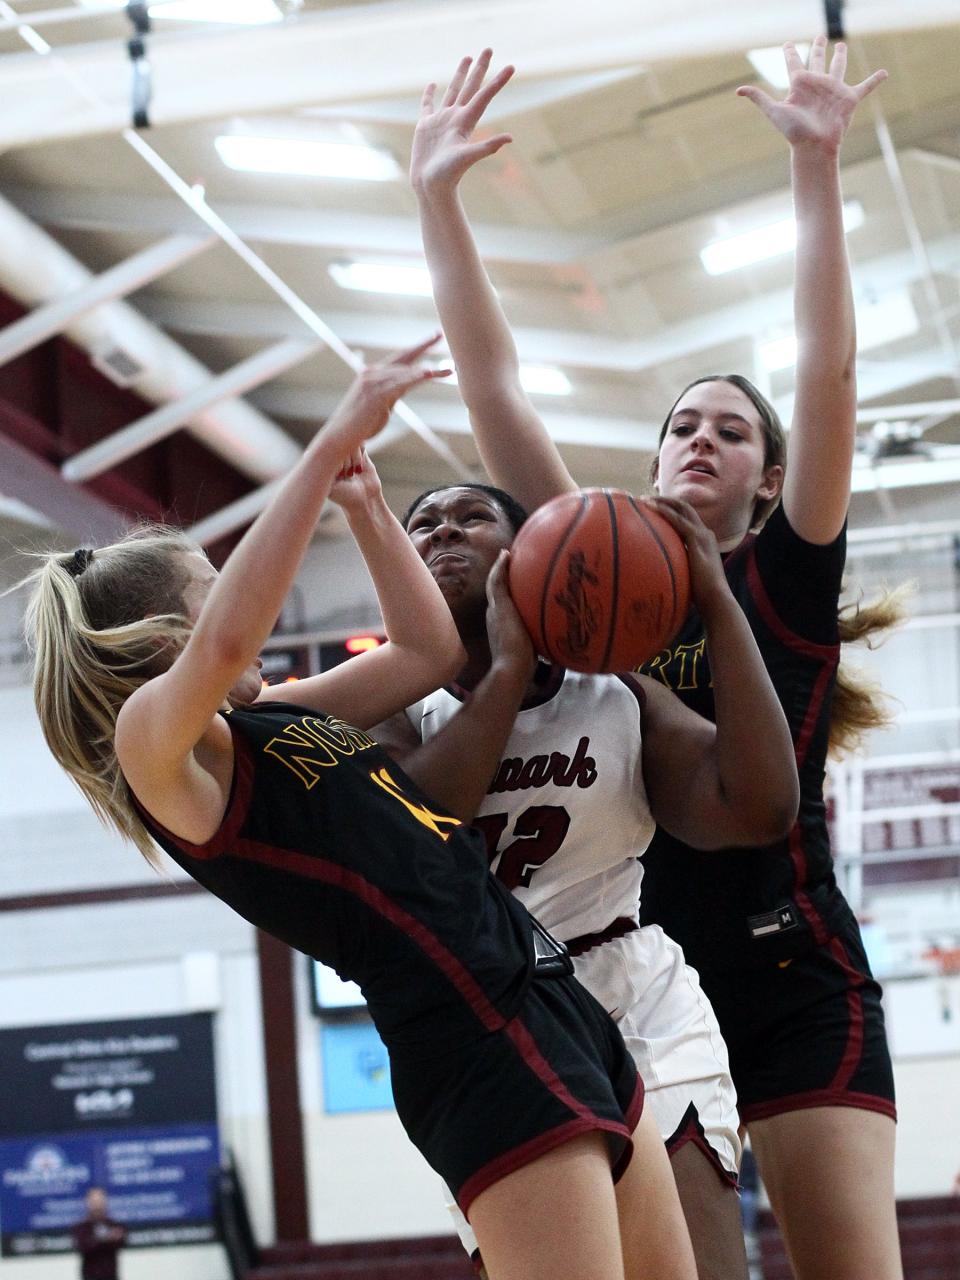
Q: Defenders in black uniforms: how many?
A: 2